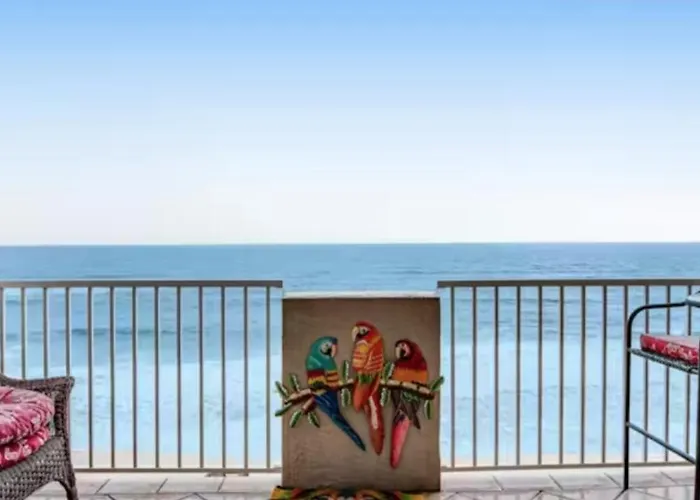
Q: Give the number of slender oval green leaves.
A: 11